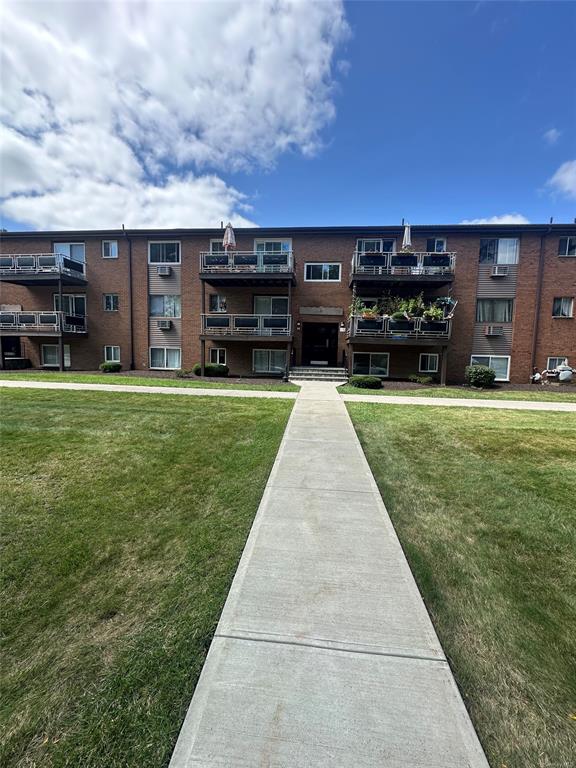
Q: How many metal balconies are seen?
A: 6